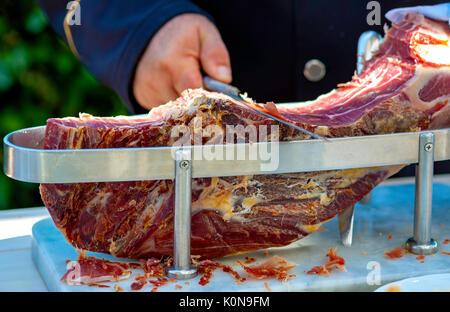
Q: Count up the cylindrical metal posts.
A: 2